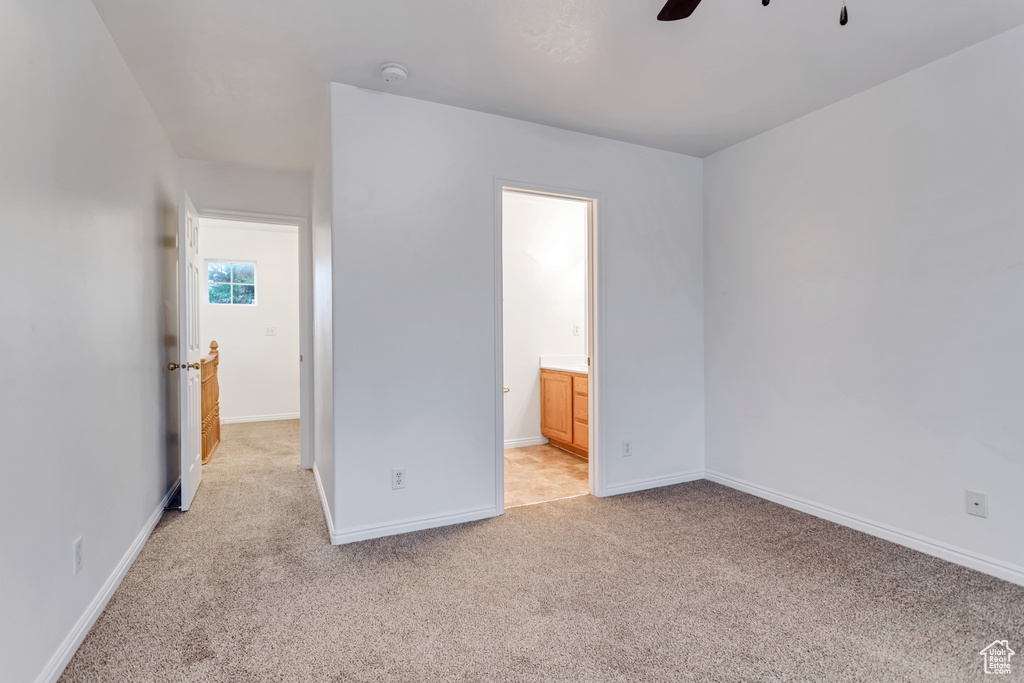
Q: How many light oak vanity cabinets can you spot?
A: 1